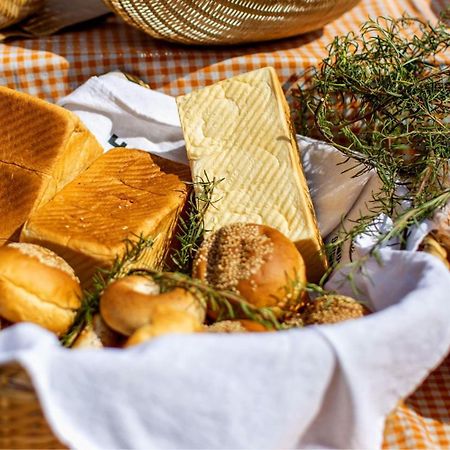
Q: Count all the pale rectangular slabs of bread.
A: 1